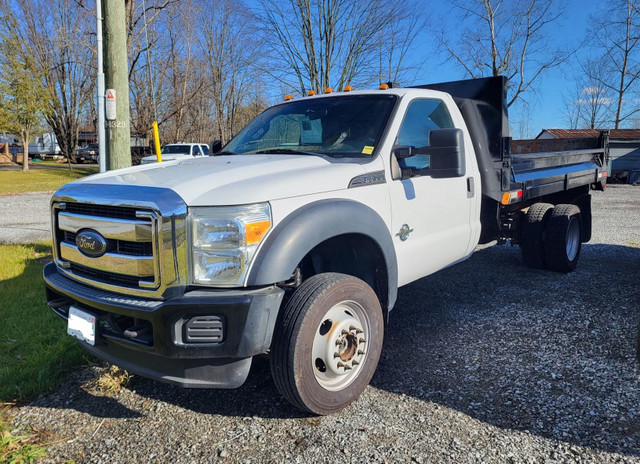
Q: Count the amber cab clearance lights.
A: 5